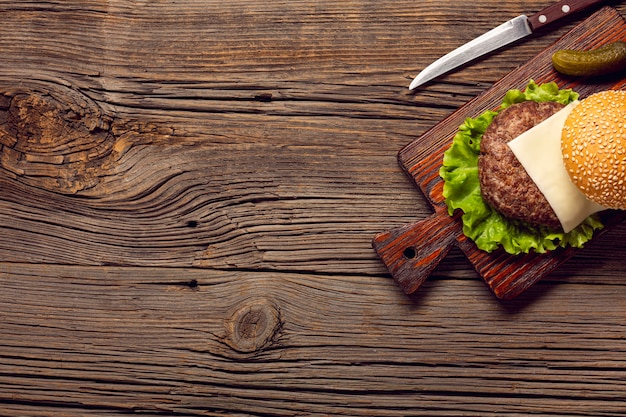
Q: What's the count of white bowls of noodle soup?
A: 0